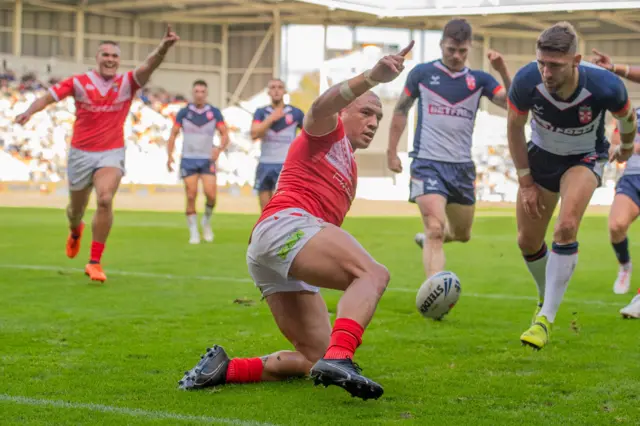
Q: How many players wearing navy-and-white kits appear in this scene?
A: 5